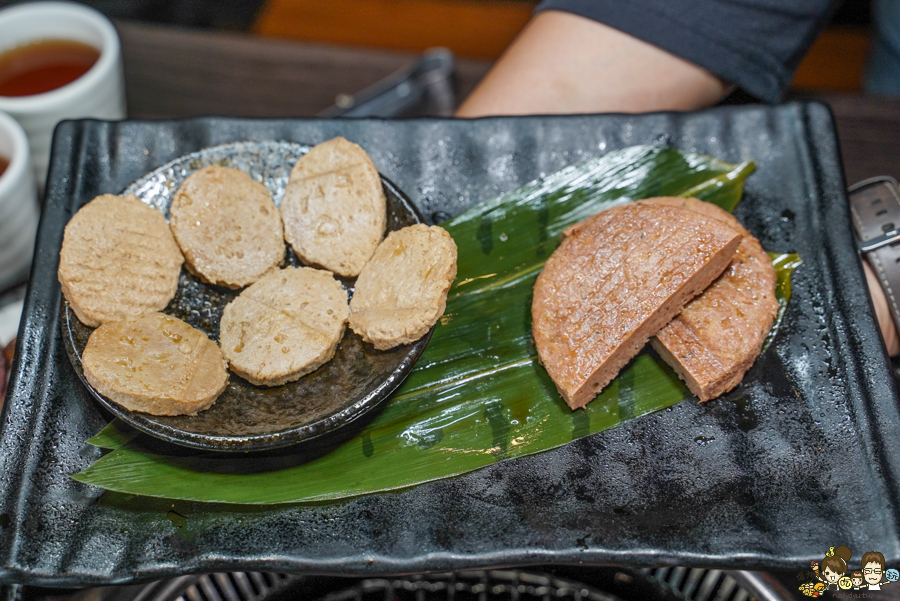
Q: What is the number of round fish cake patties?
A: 6